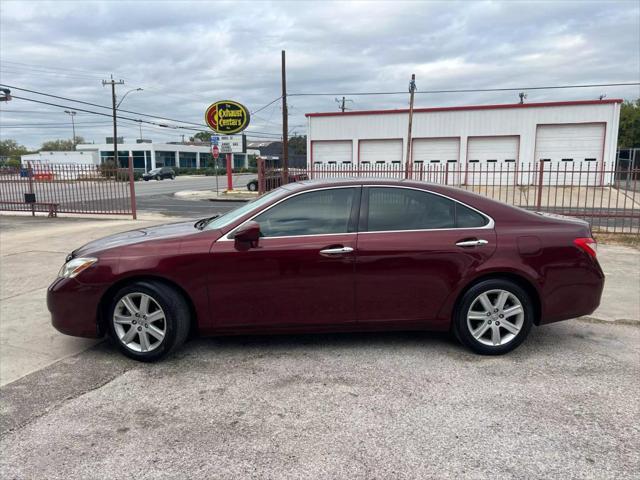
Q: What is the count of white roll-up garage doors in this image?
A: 5